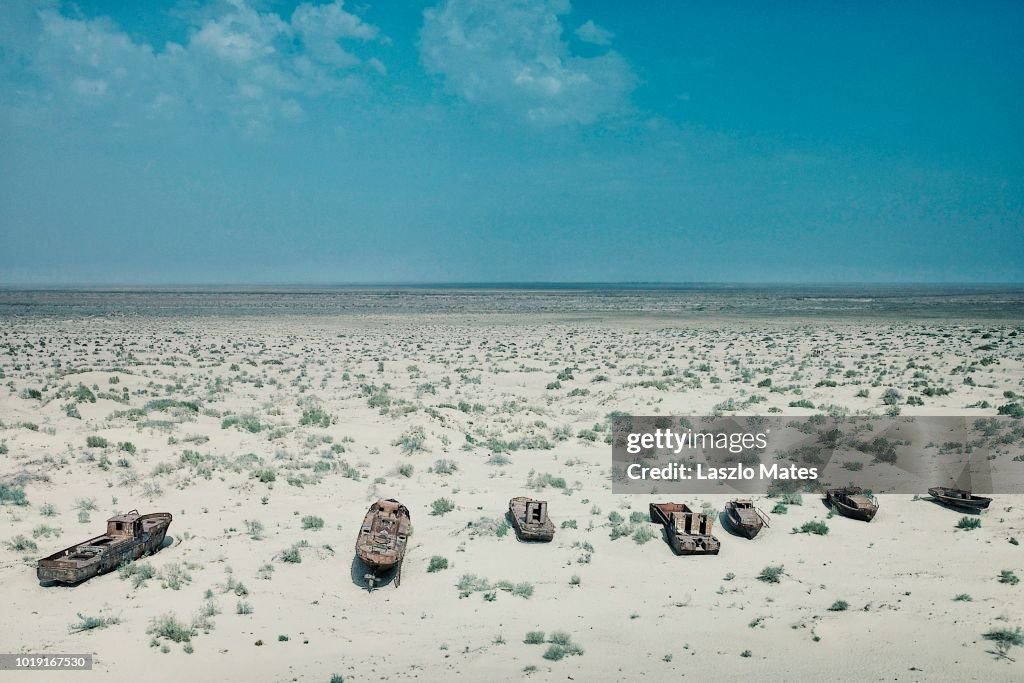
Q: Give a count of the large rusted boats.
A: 7